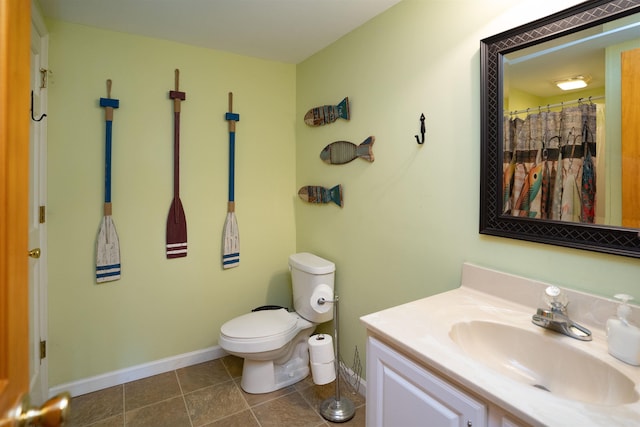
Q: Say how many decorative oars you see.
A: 3